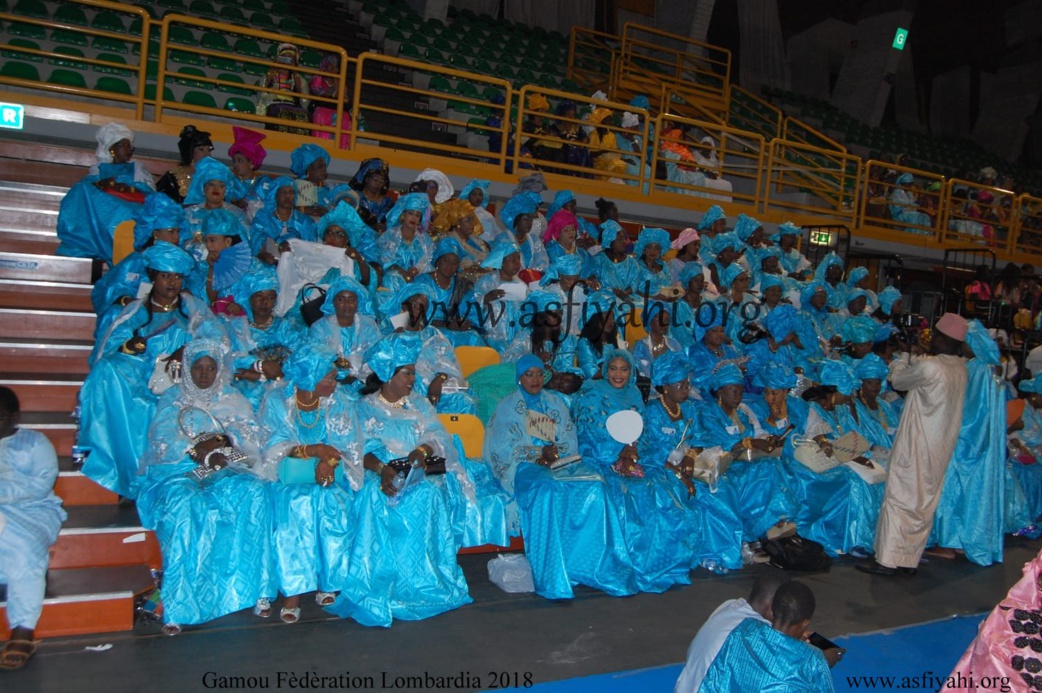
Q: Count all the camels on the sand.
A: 0